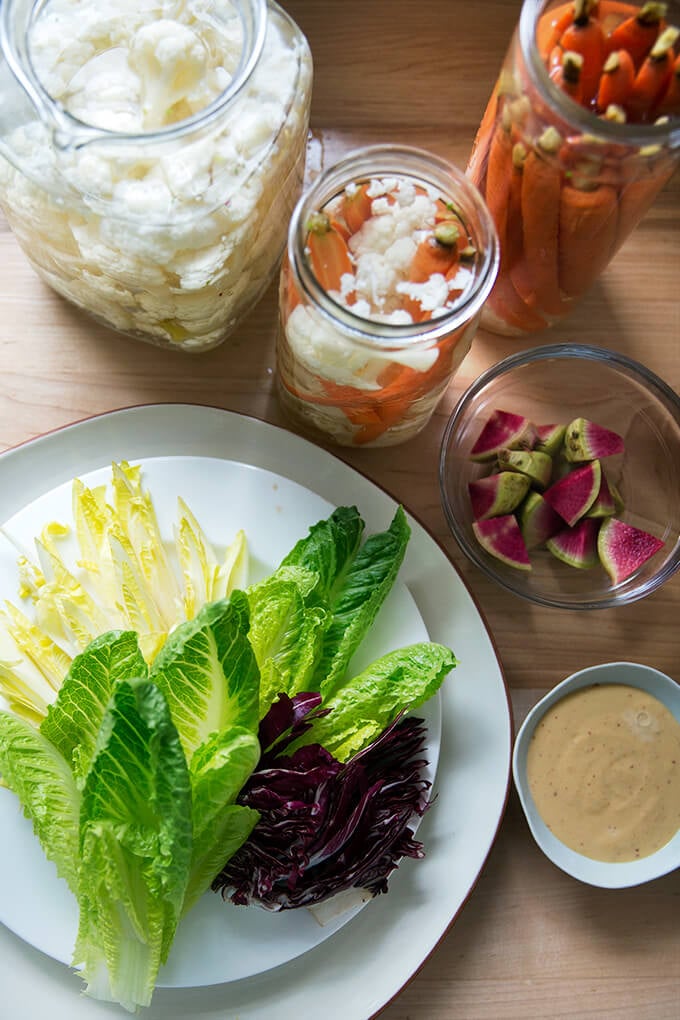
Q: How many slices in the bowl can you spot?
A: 11